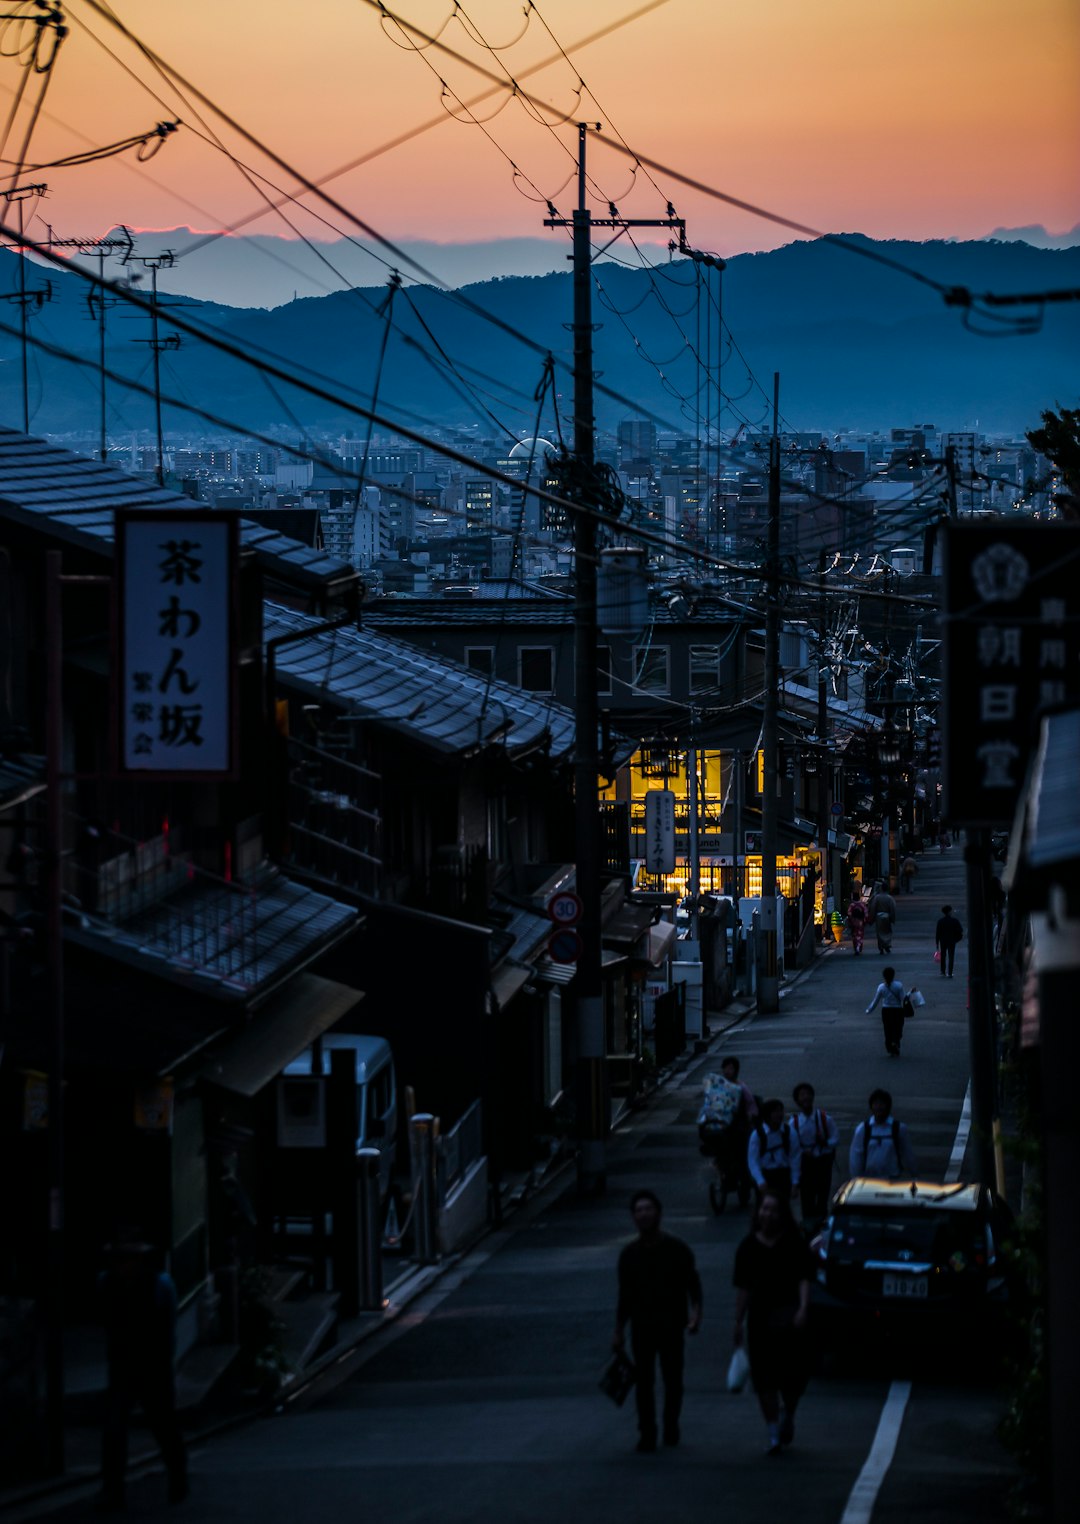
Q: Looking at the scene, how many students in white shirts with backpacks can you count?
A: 3